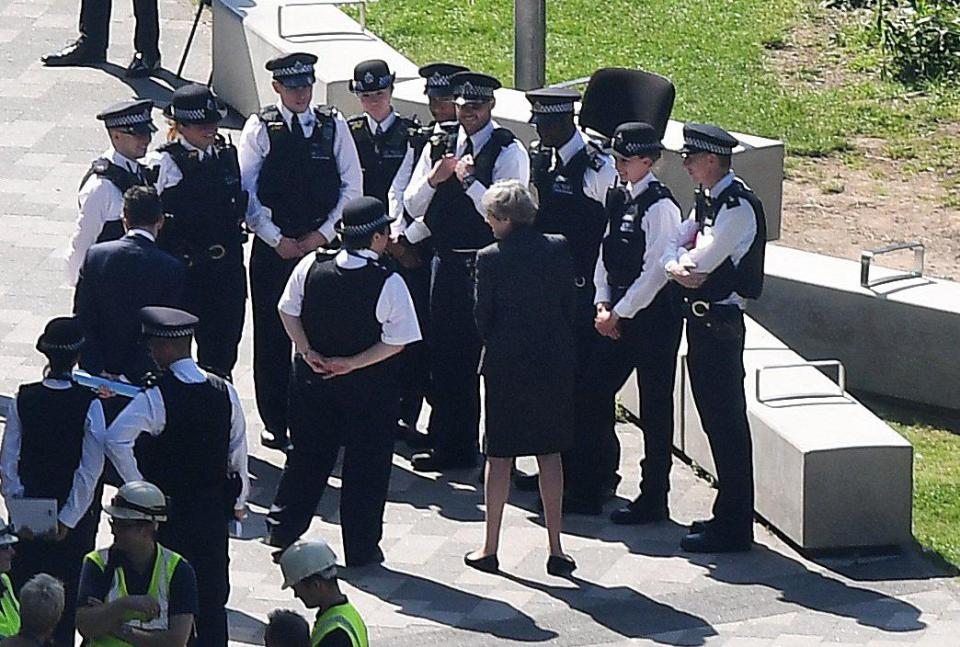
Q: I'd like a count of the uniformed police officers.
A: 12